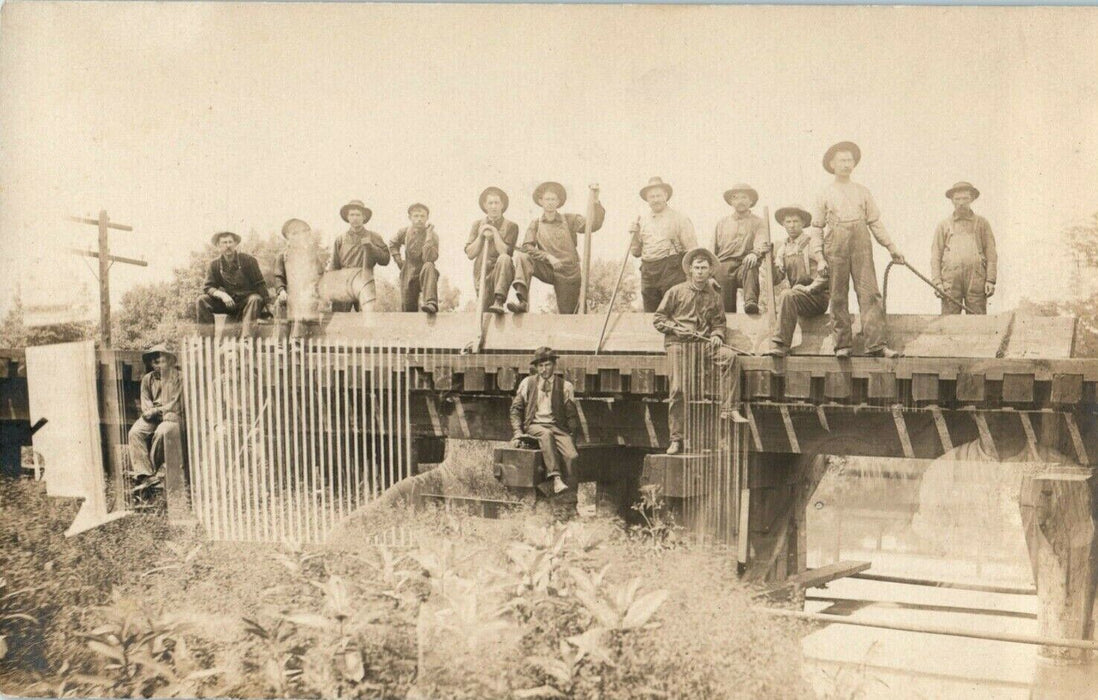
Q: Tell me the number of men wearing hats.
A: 14